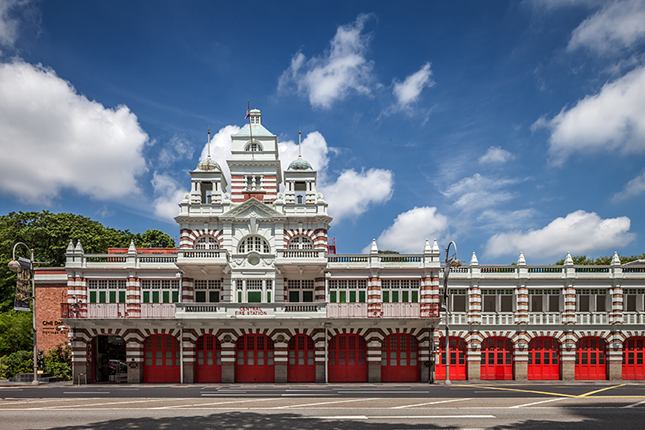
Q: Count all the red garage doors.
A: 11